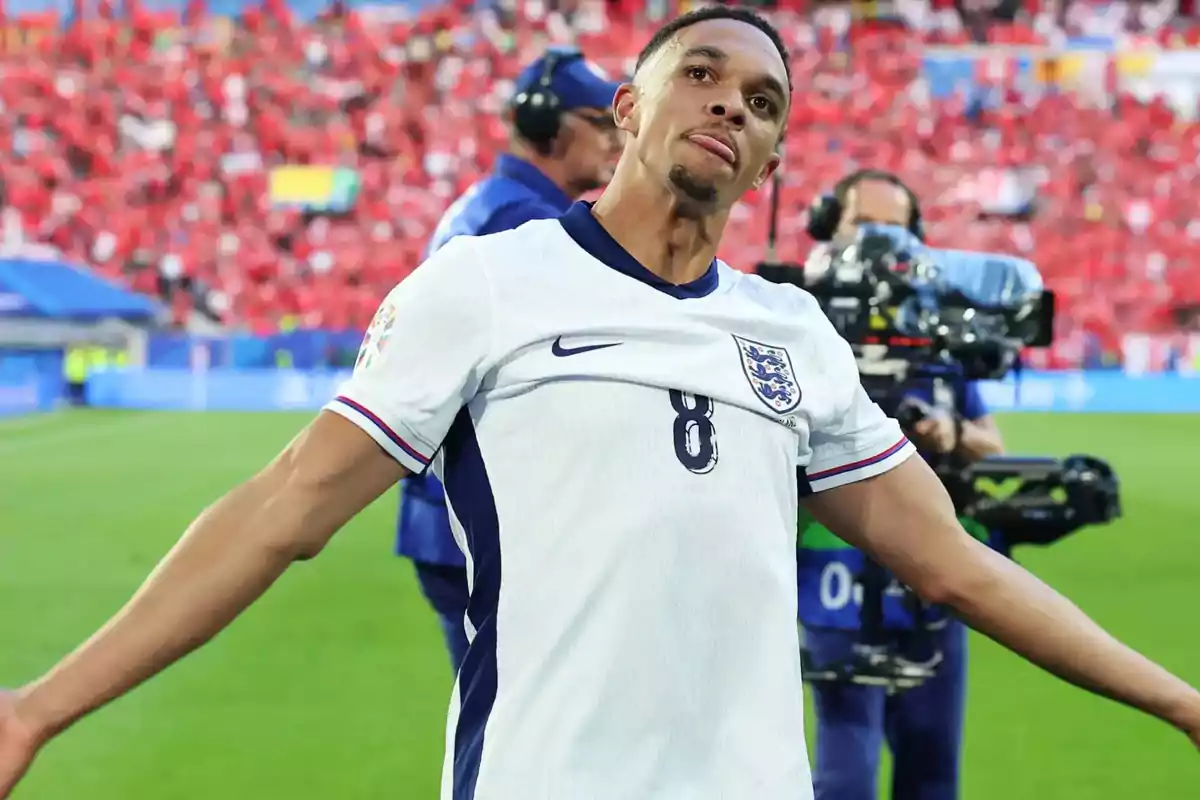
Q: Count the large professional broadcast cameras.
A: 1